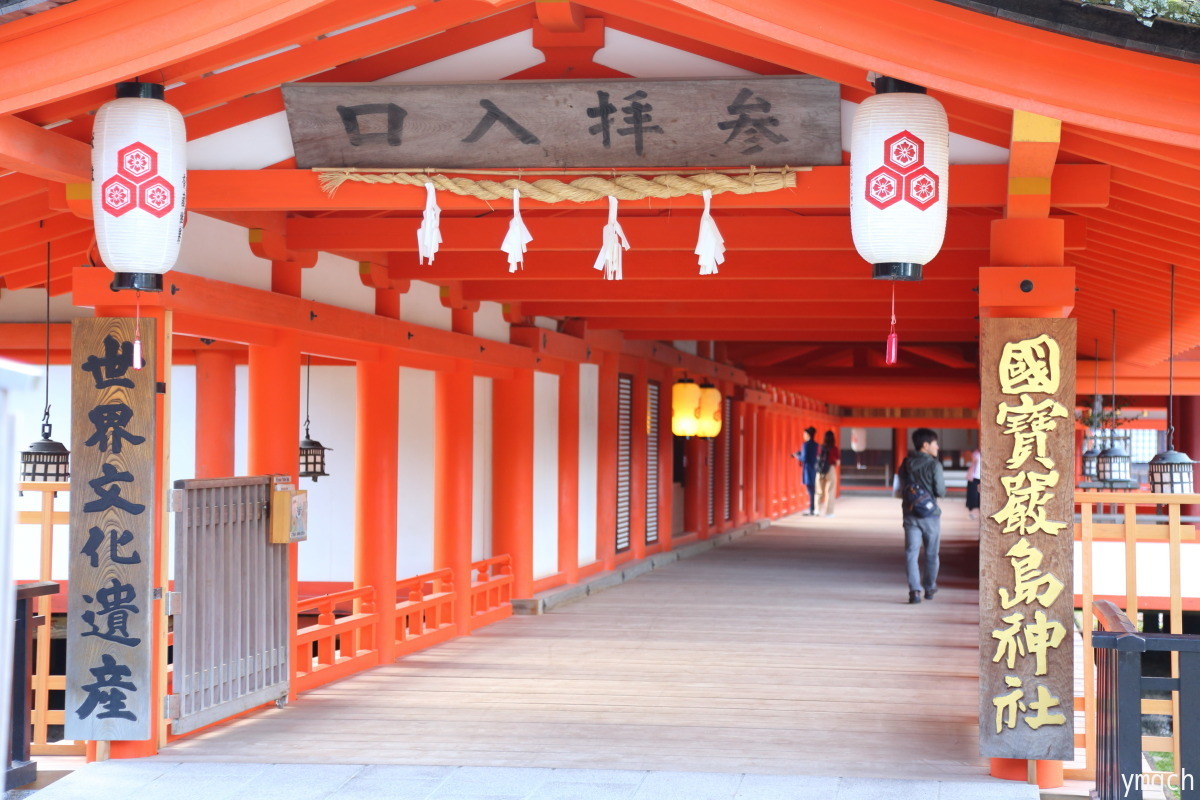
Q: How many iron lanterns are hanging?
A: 5